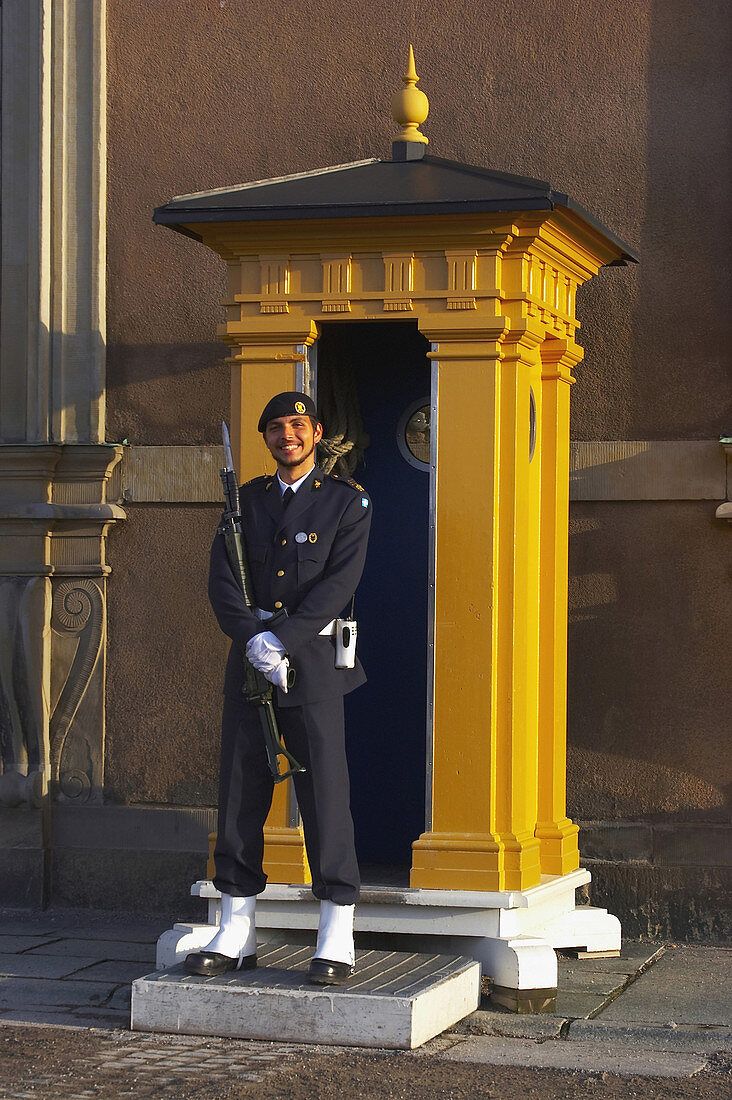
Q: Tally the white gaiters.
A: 2